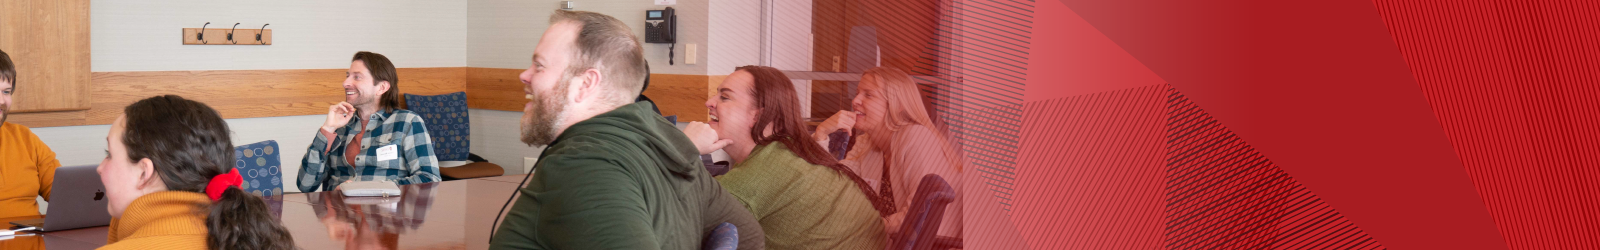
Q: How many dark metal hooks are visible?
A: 3